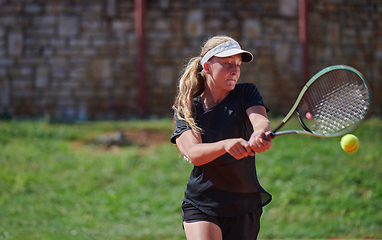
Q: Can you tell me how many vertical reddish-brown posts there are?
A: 2